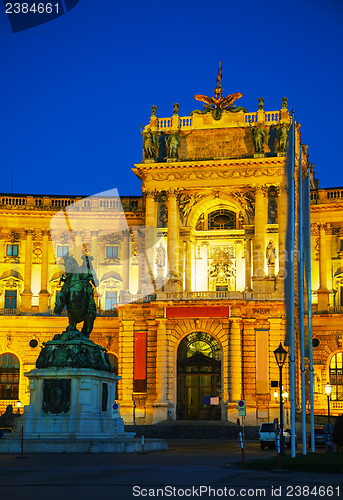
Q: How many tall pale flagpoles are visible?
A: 3